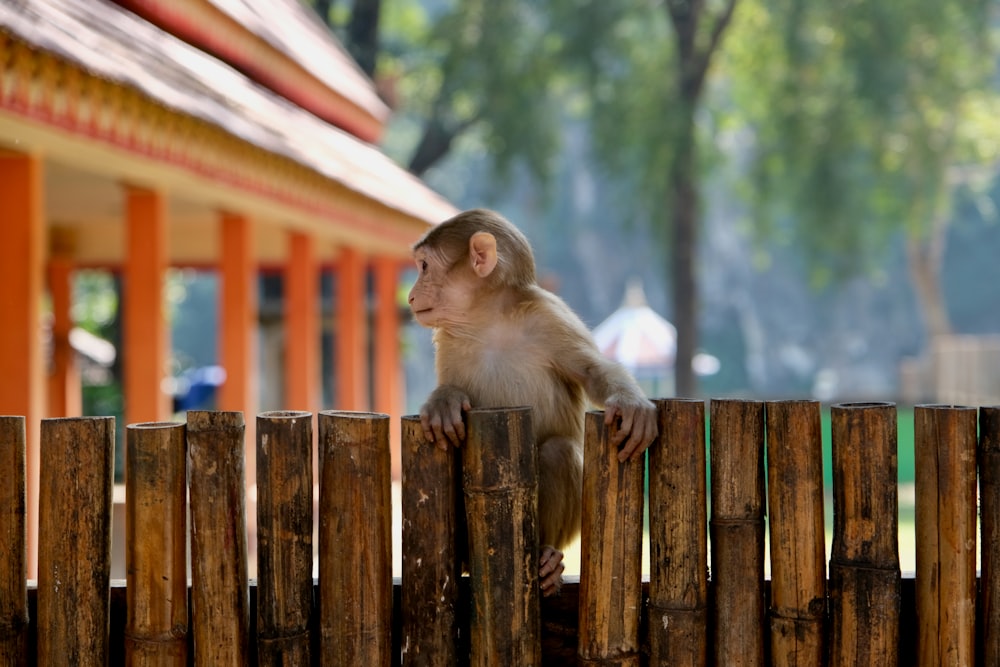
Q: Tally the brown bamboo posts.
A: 15